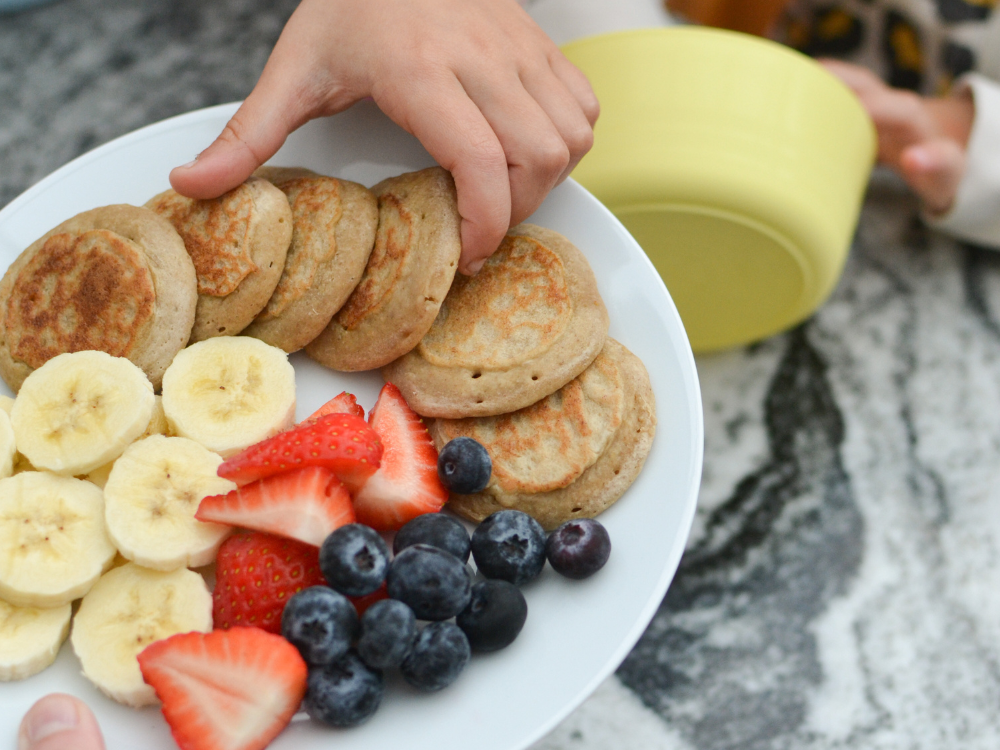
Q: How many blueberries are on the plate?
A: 11